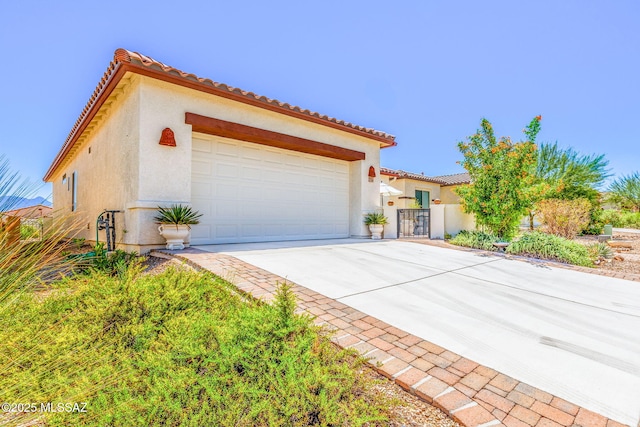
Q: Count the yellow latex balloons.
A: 0